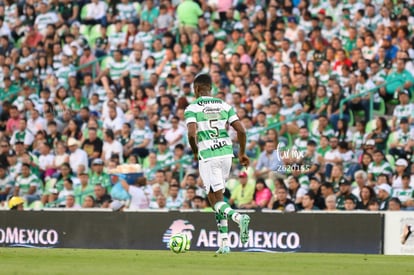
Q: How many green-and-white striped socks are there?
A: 2